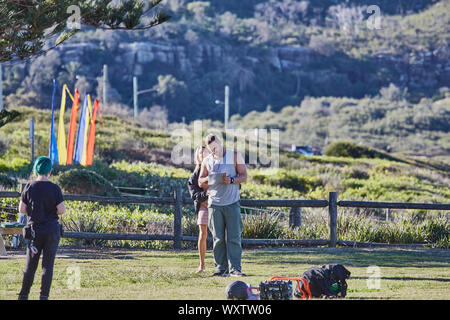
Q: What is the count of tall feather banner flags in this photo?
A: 6